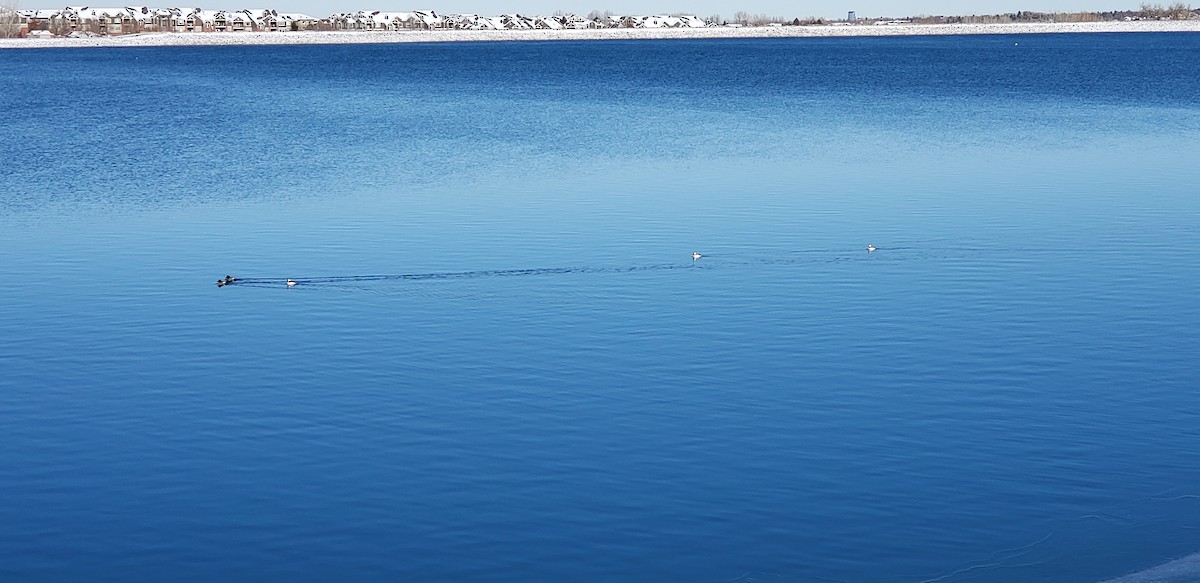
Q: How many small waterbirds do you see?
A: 5